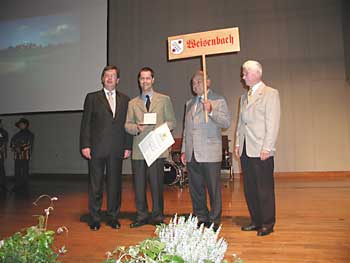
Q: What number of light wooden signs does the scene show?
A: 1